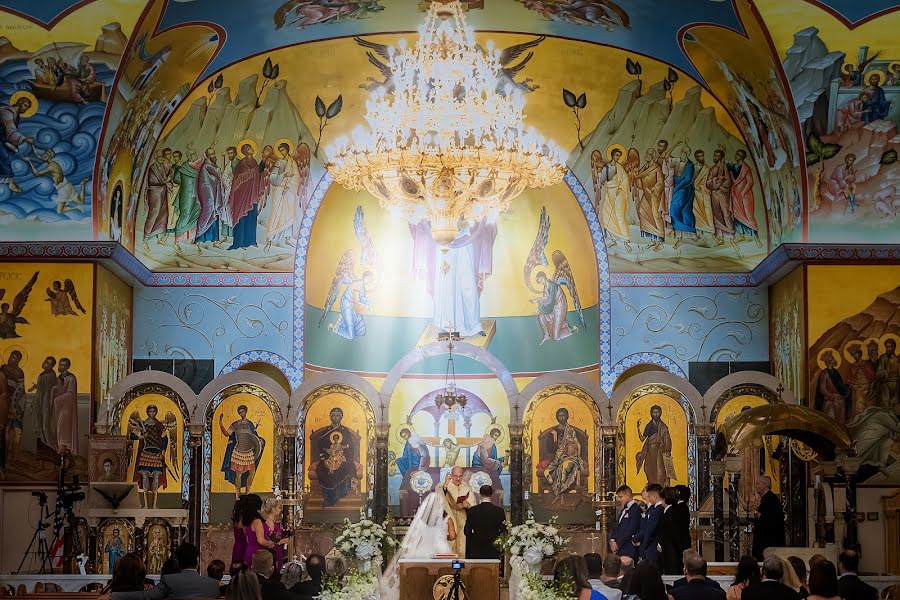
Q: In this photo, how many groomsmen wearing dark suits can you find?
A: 5